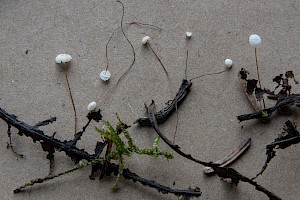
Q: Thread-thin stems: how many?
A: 7